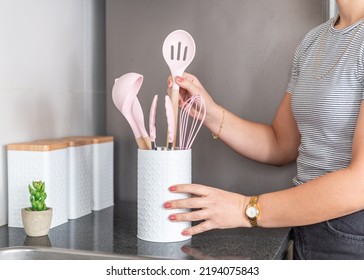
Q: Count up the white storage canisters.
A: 3